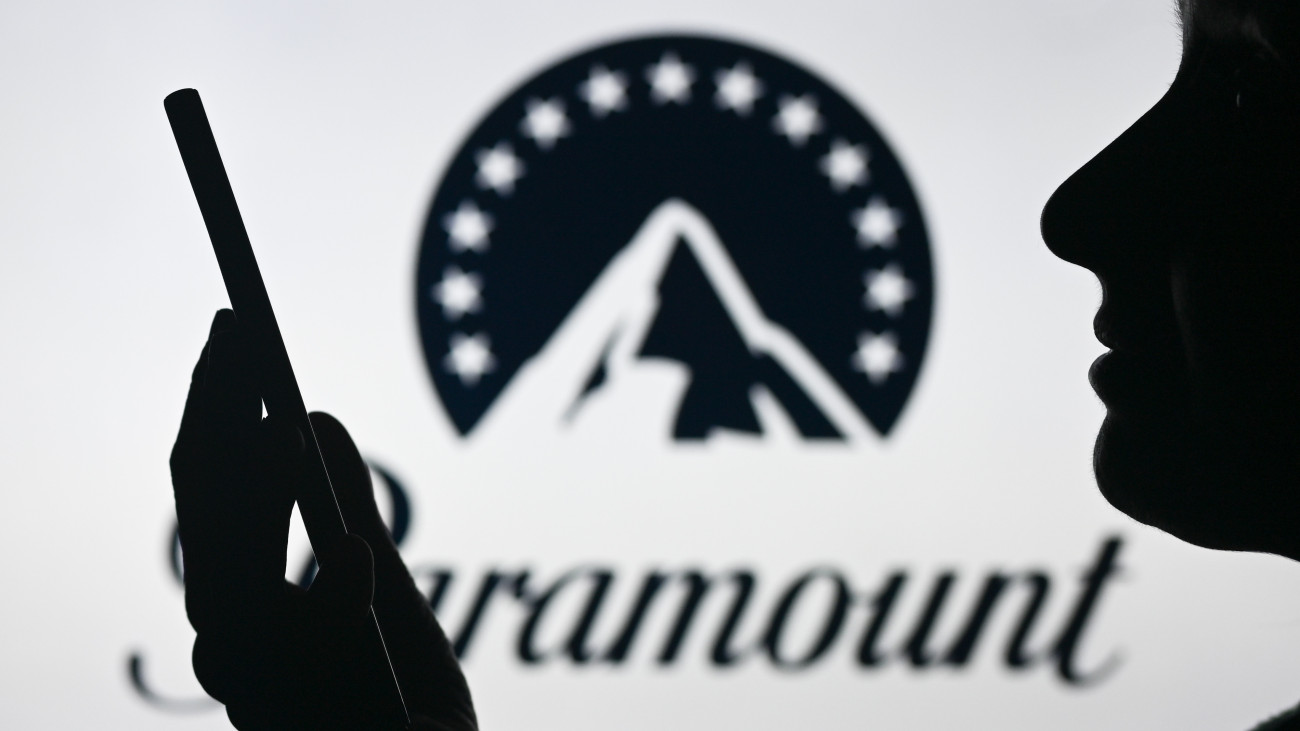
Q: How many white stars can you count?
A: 13